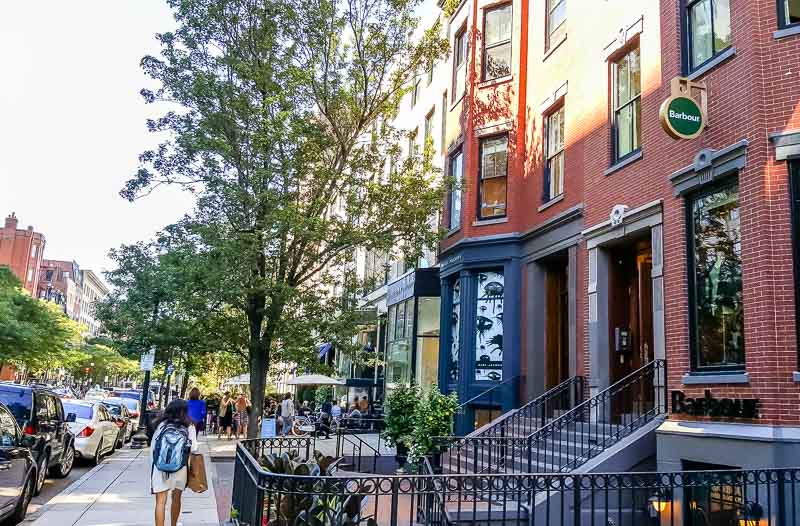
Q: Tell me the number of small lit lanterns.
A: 2